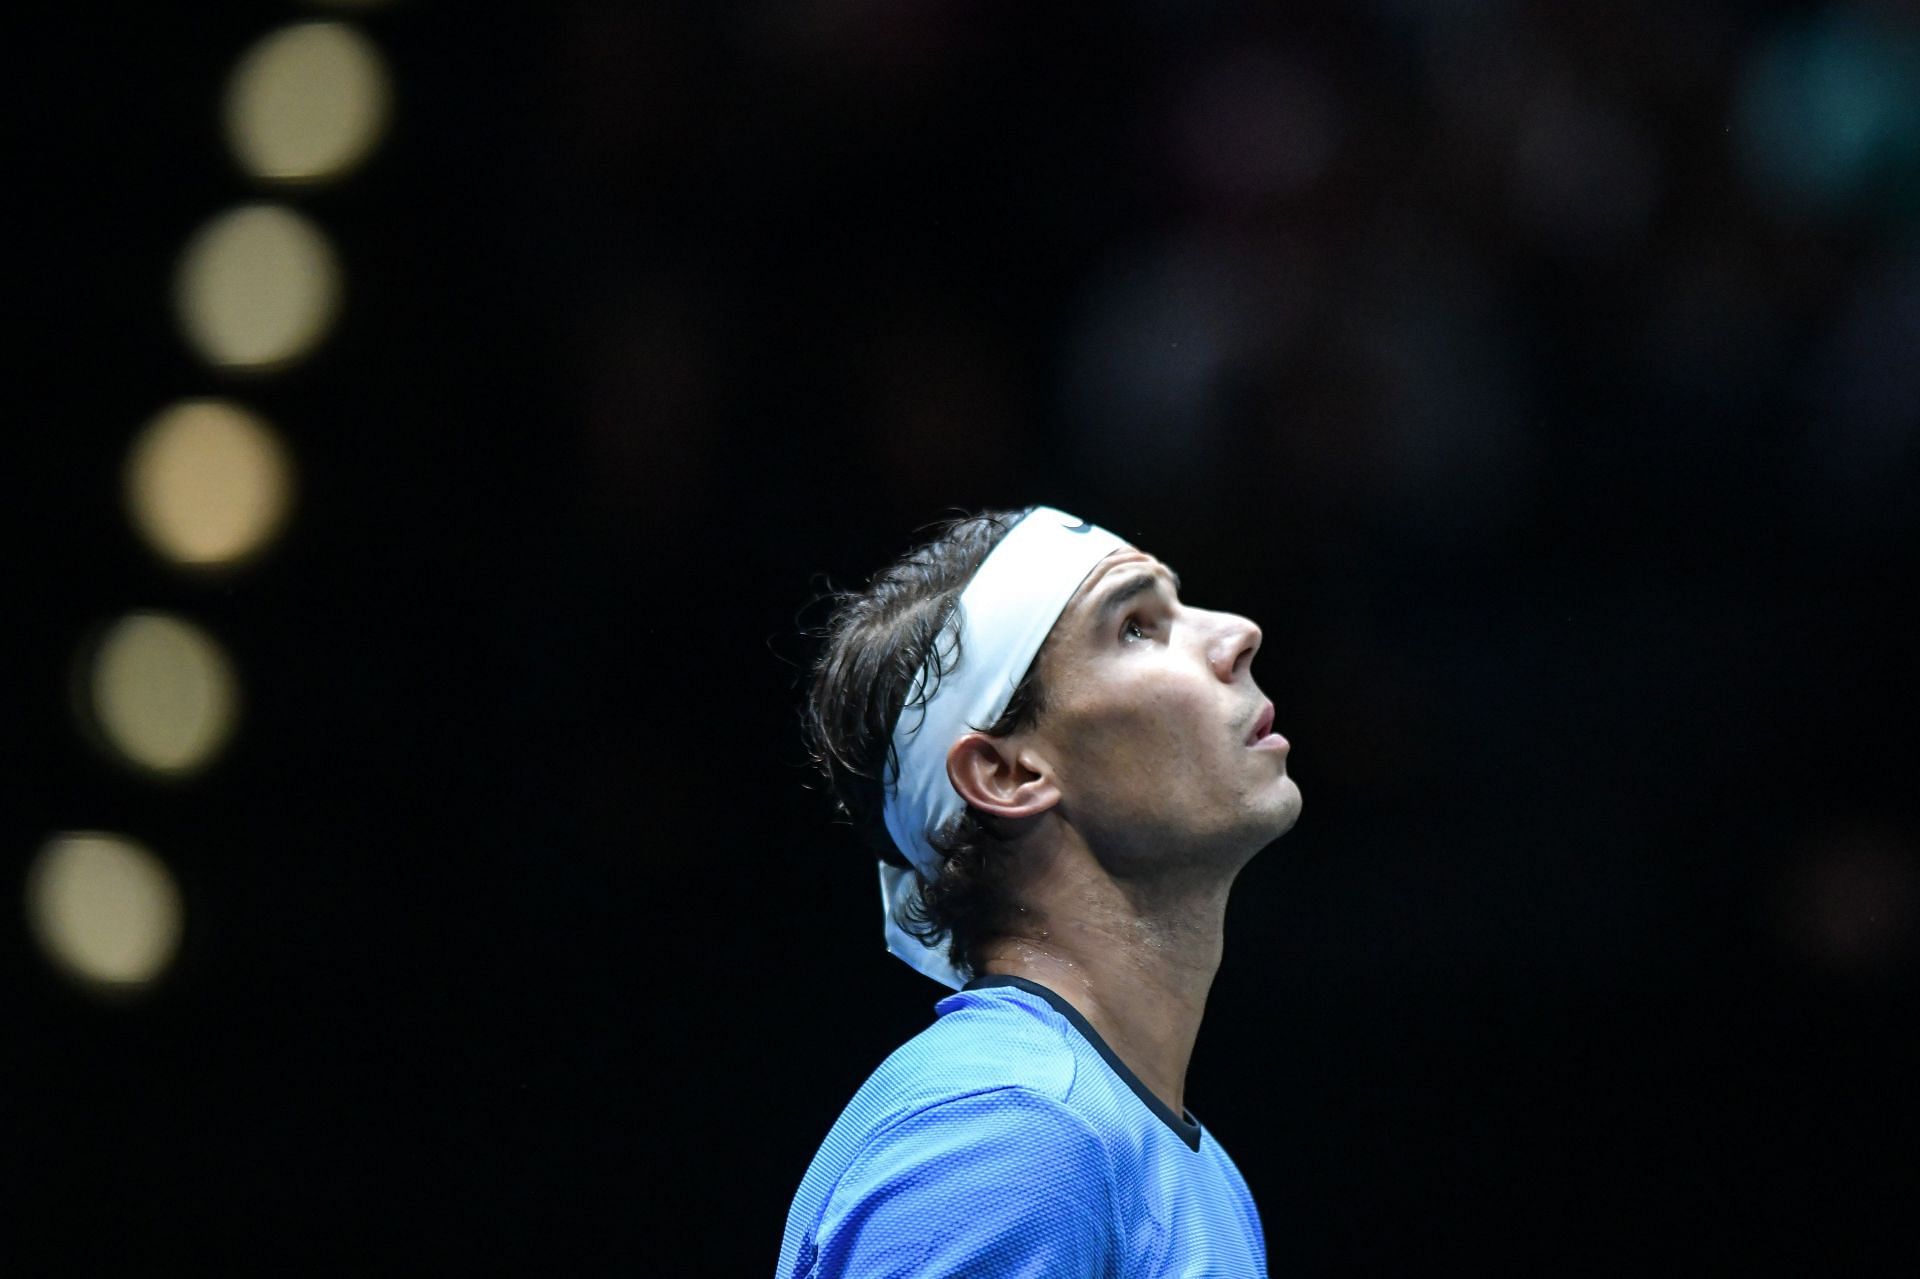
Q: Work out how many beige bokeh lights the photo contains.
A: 5